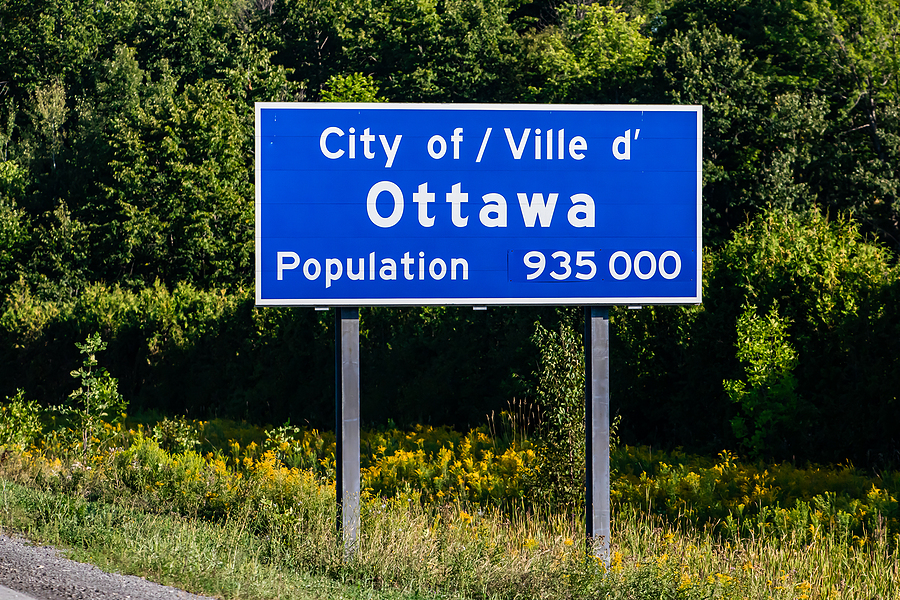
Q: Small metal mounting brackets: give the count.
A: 3